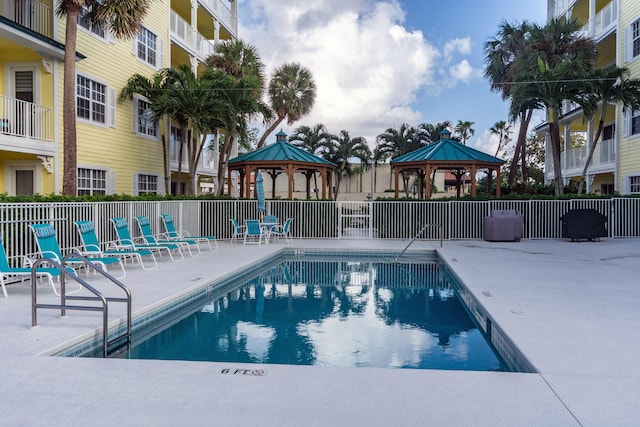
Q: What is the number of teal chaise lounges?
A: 6